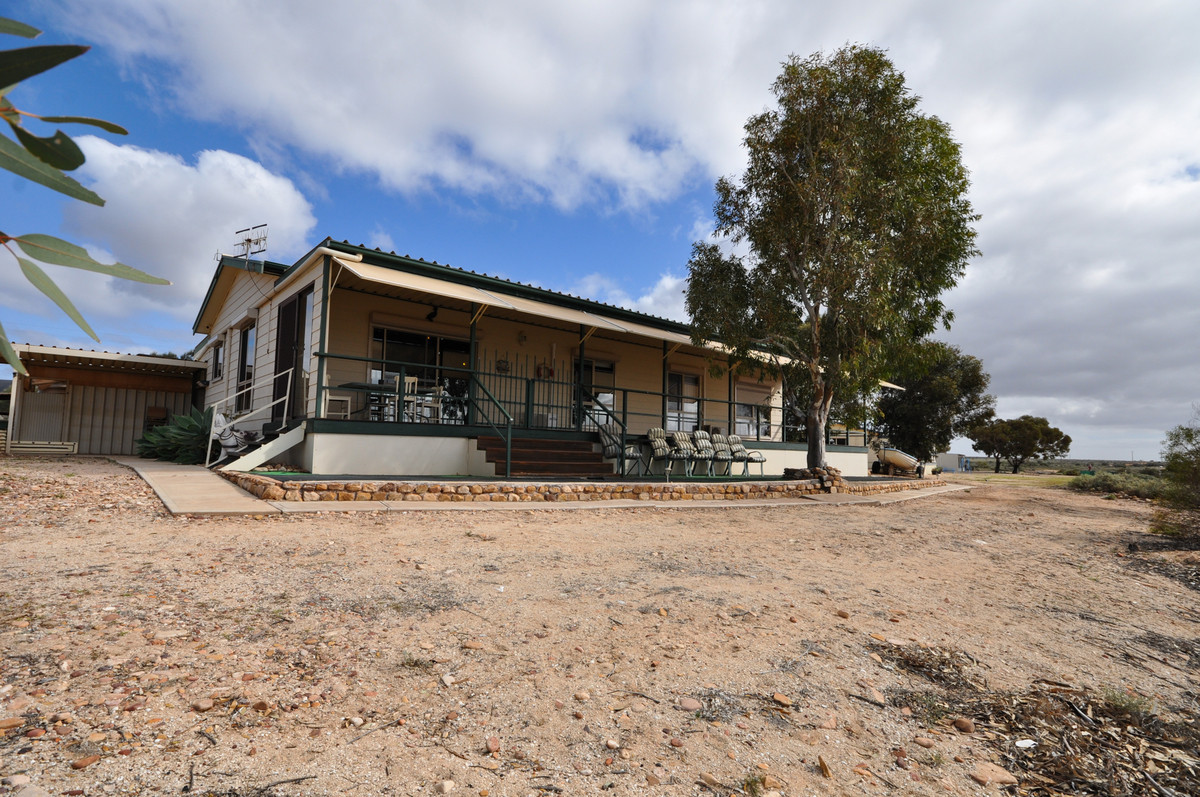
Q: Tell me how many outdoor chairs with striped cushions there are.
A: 6